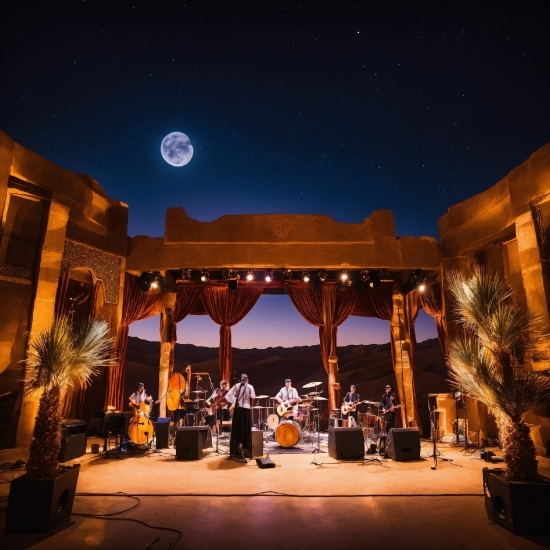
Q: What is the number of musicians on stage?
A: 6